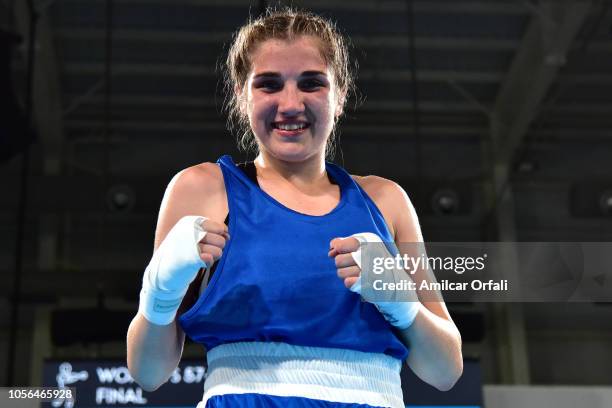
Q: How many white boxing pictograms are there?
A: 1